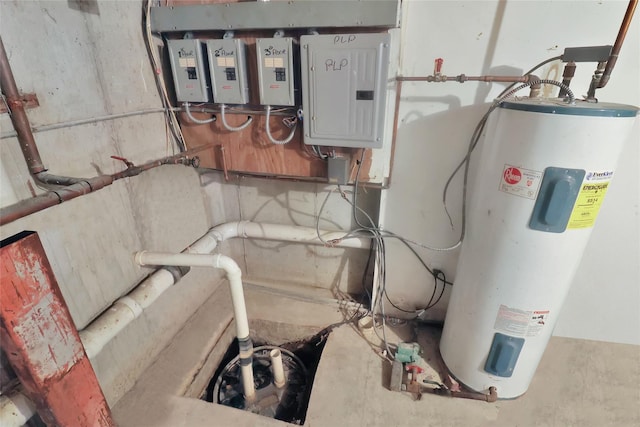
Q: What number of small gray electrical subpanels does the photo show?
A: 3